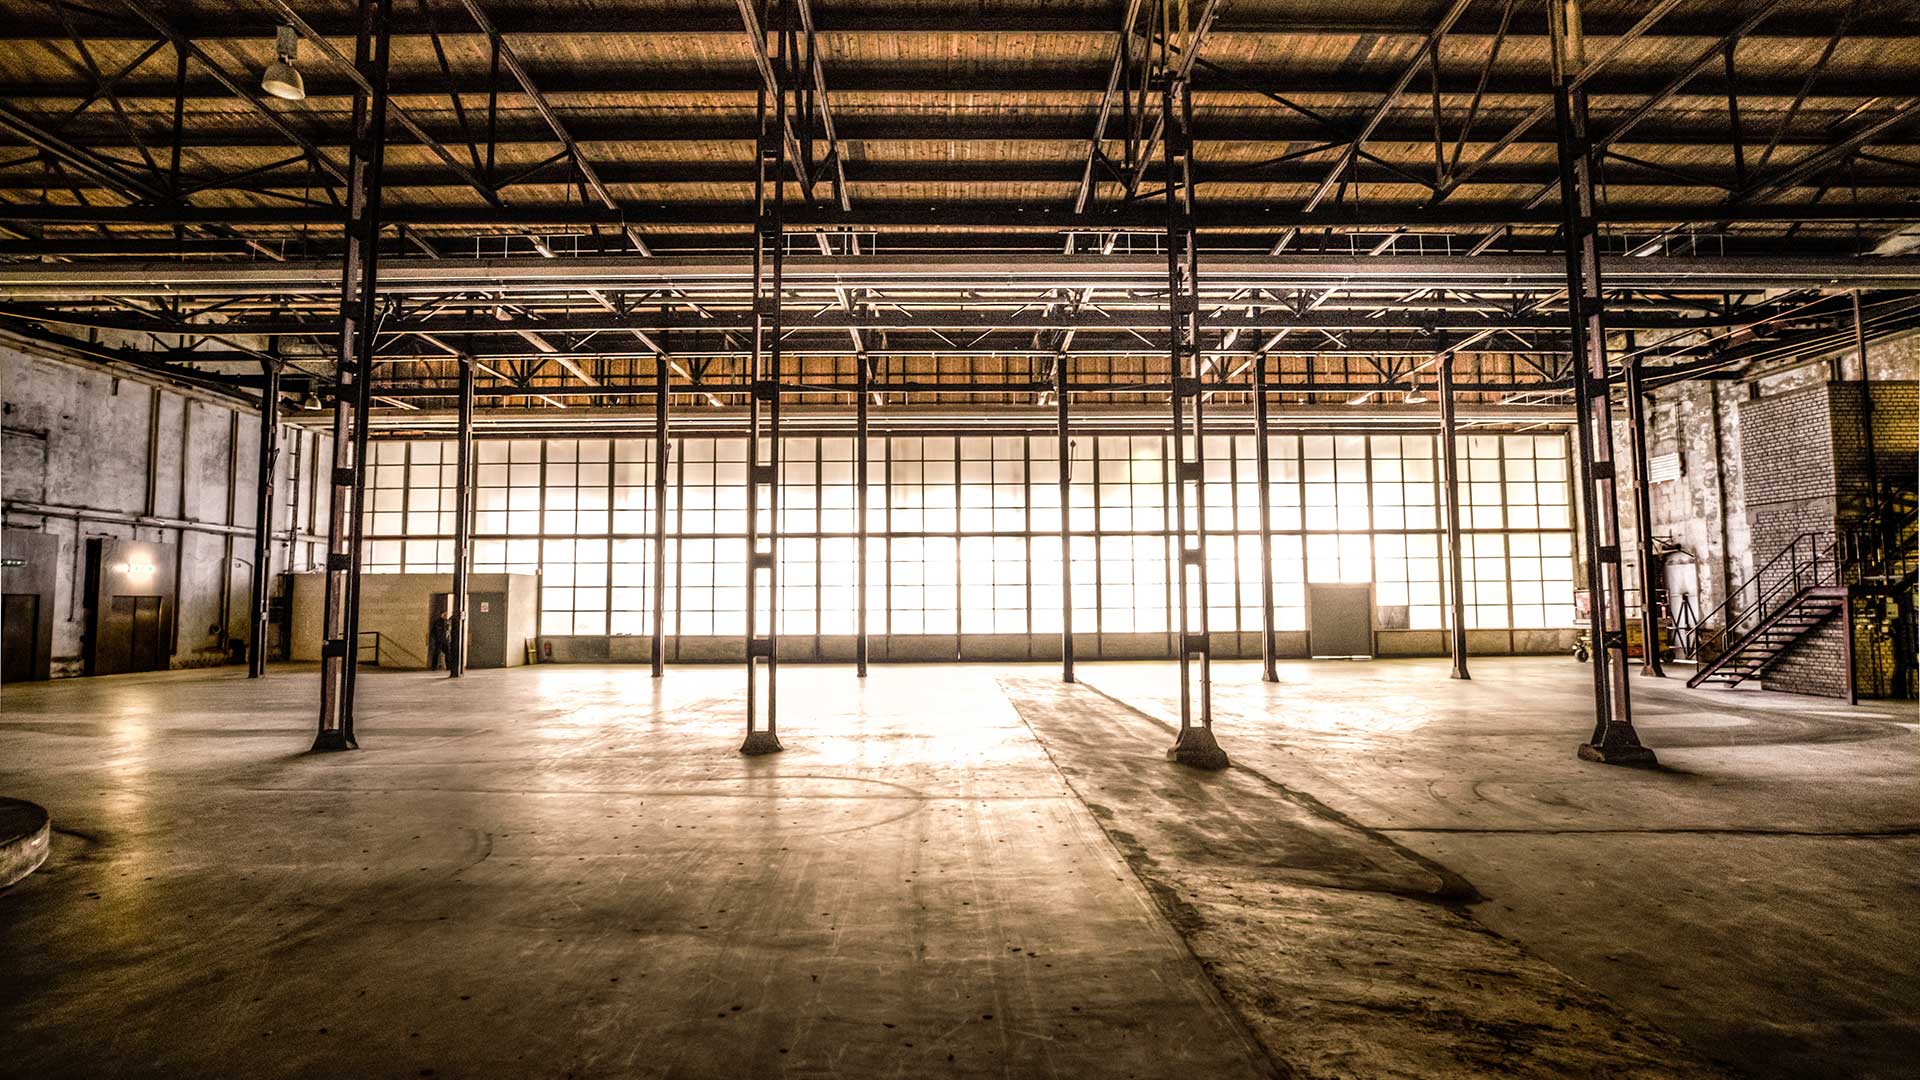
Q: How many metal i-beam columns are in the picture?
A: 12